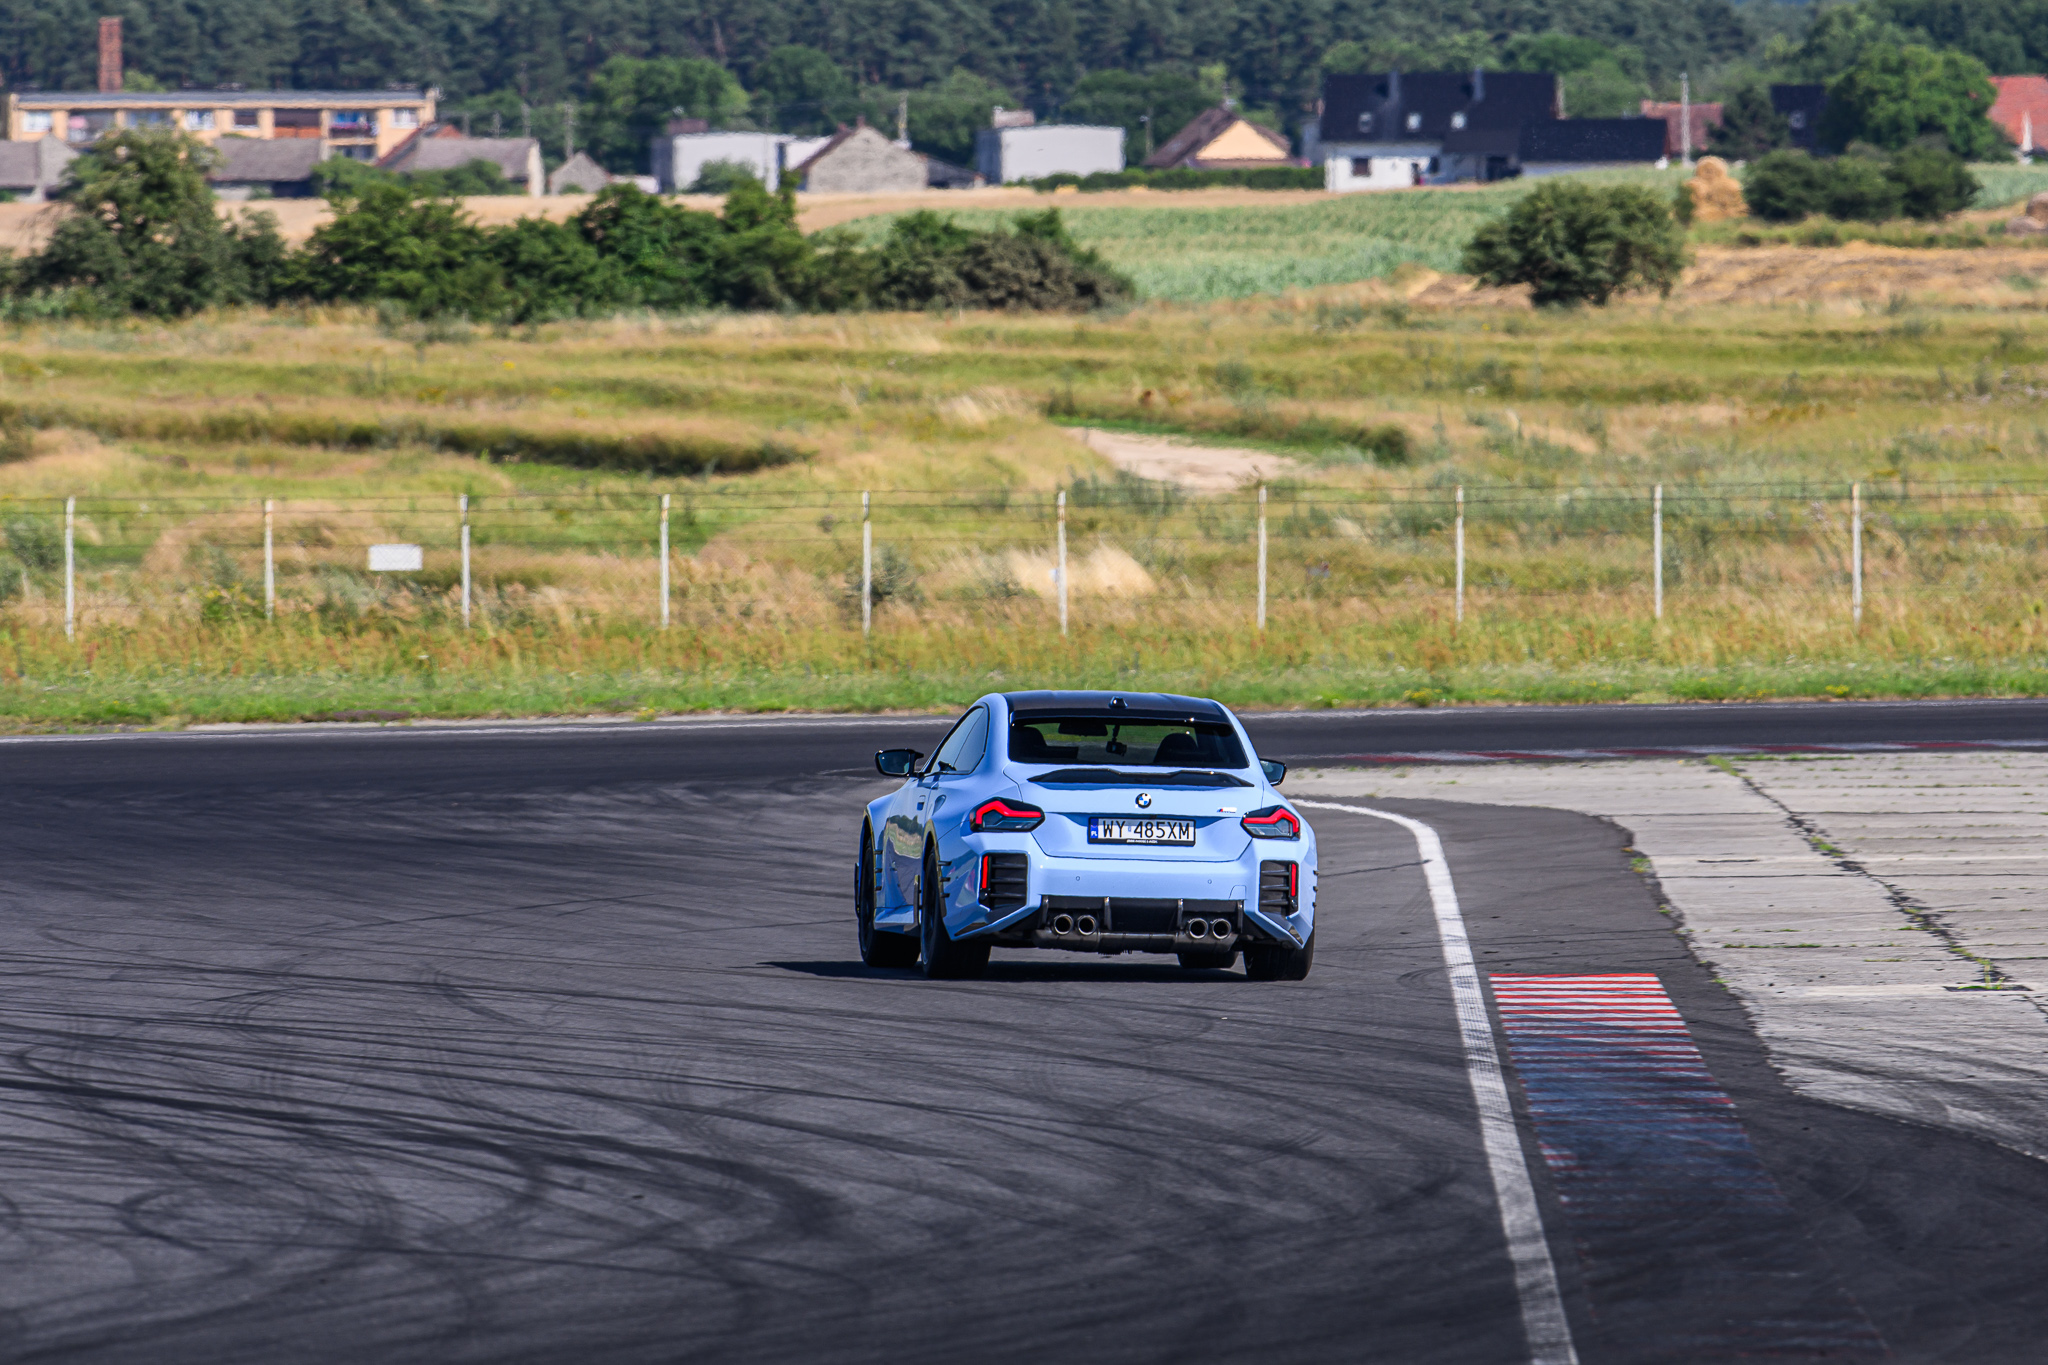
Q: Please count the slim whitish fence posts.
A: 10